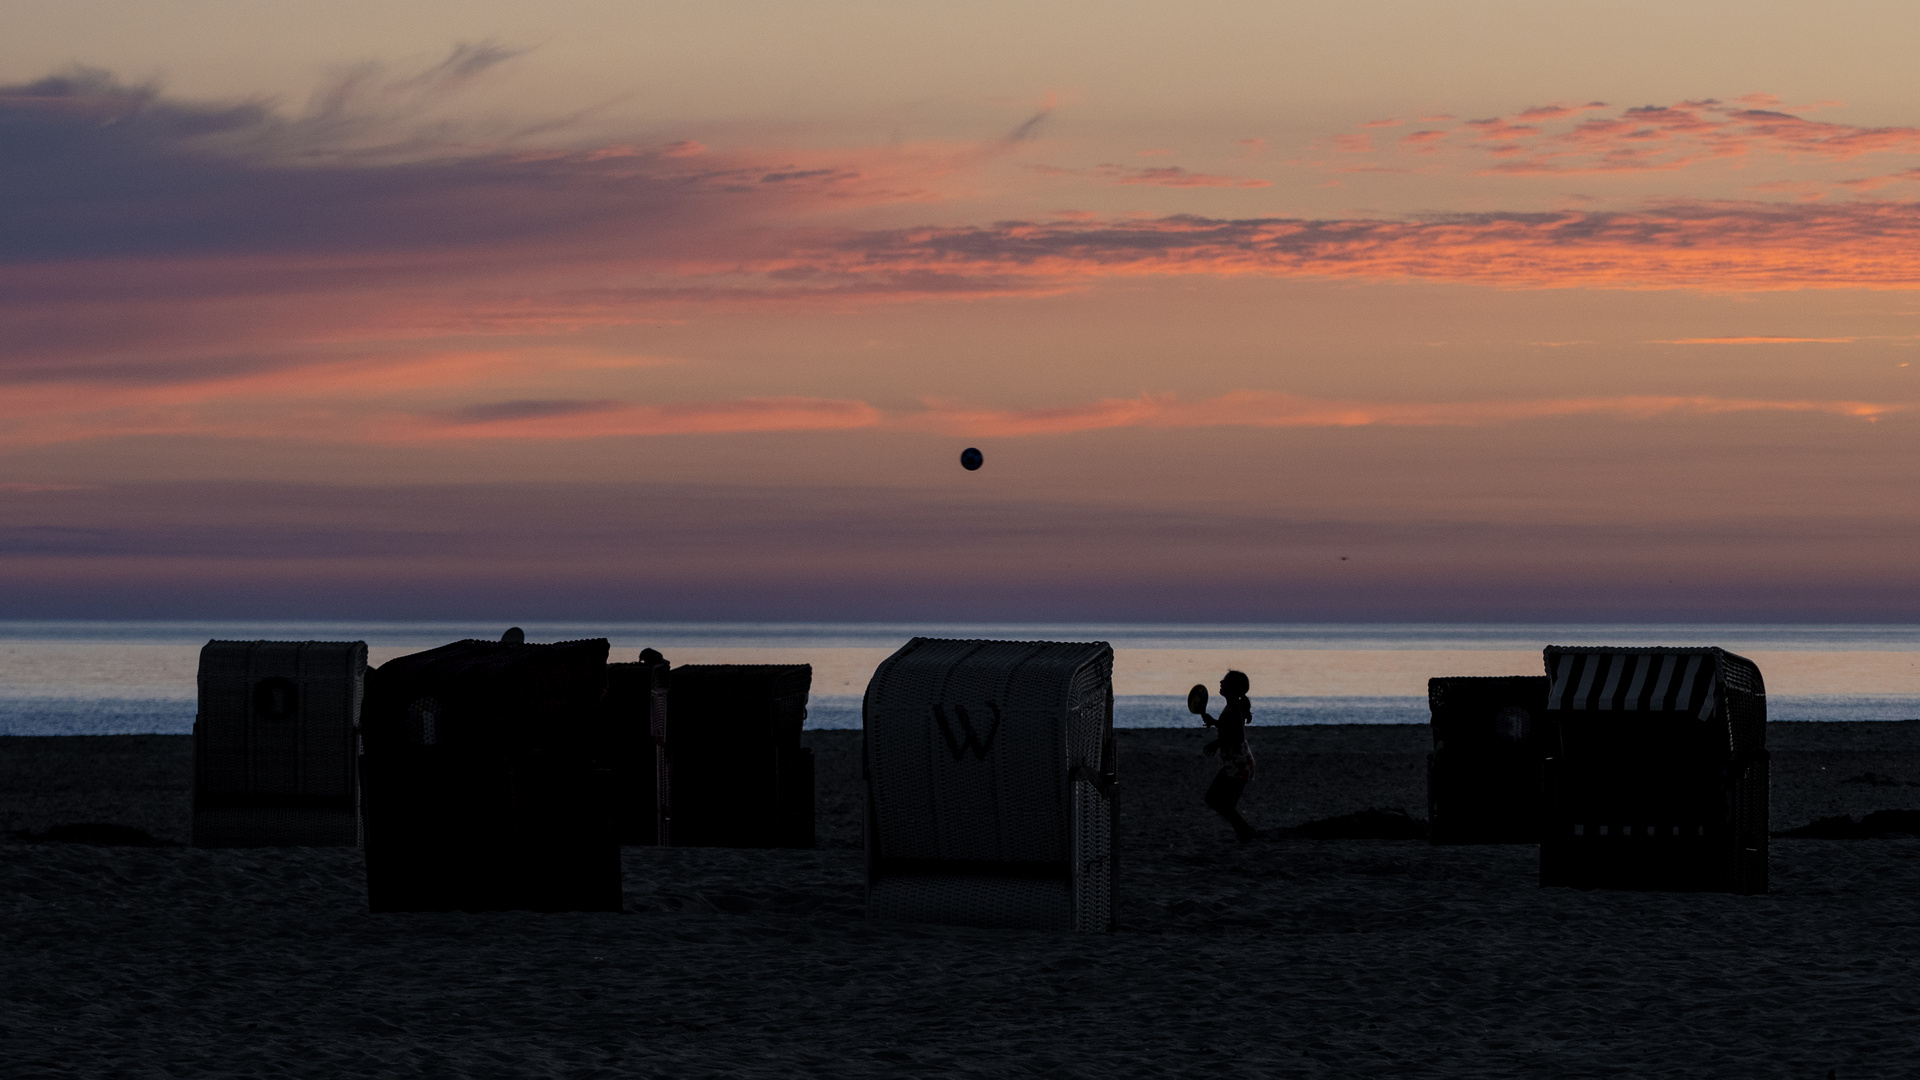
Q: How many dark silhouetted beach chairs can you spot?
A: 7